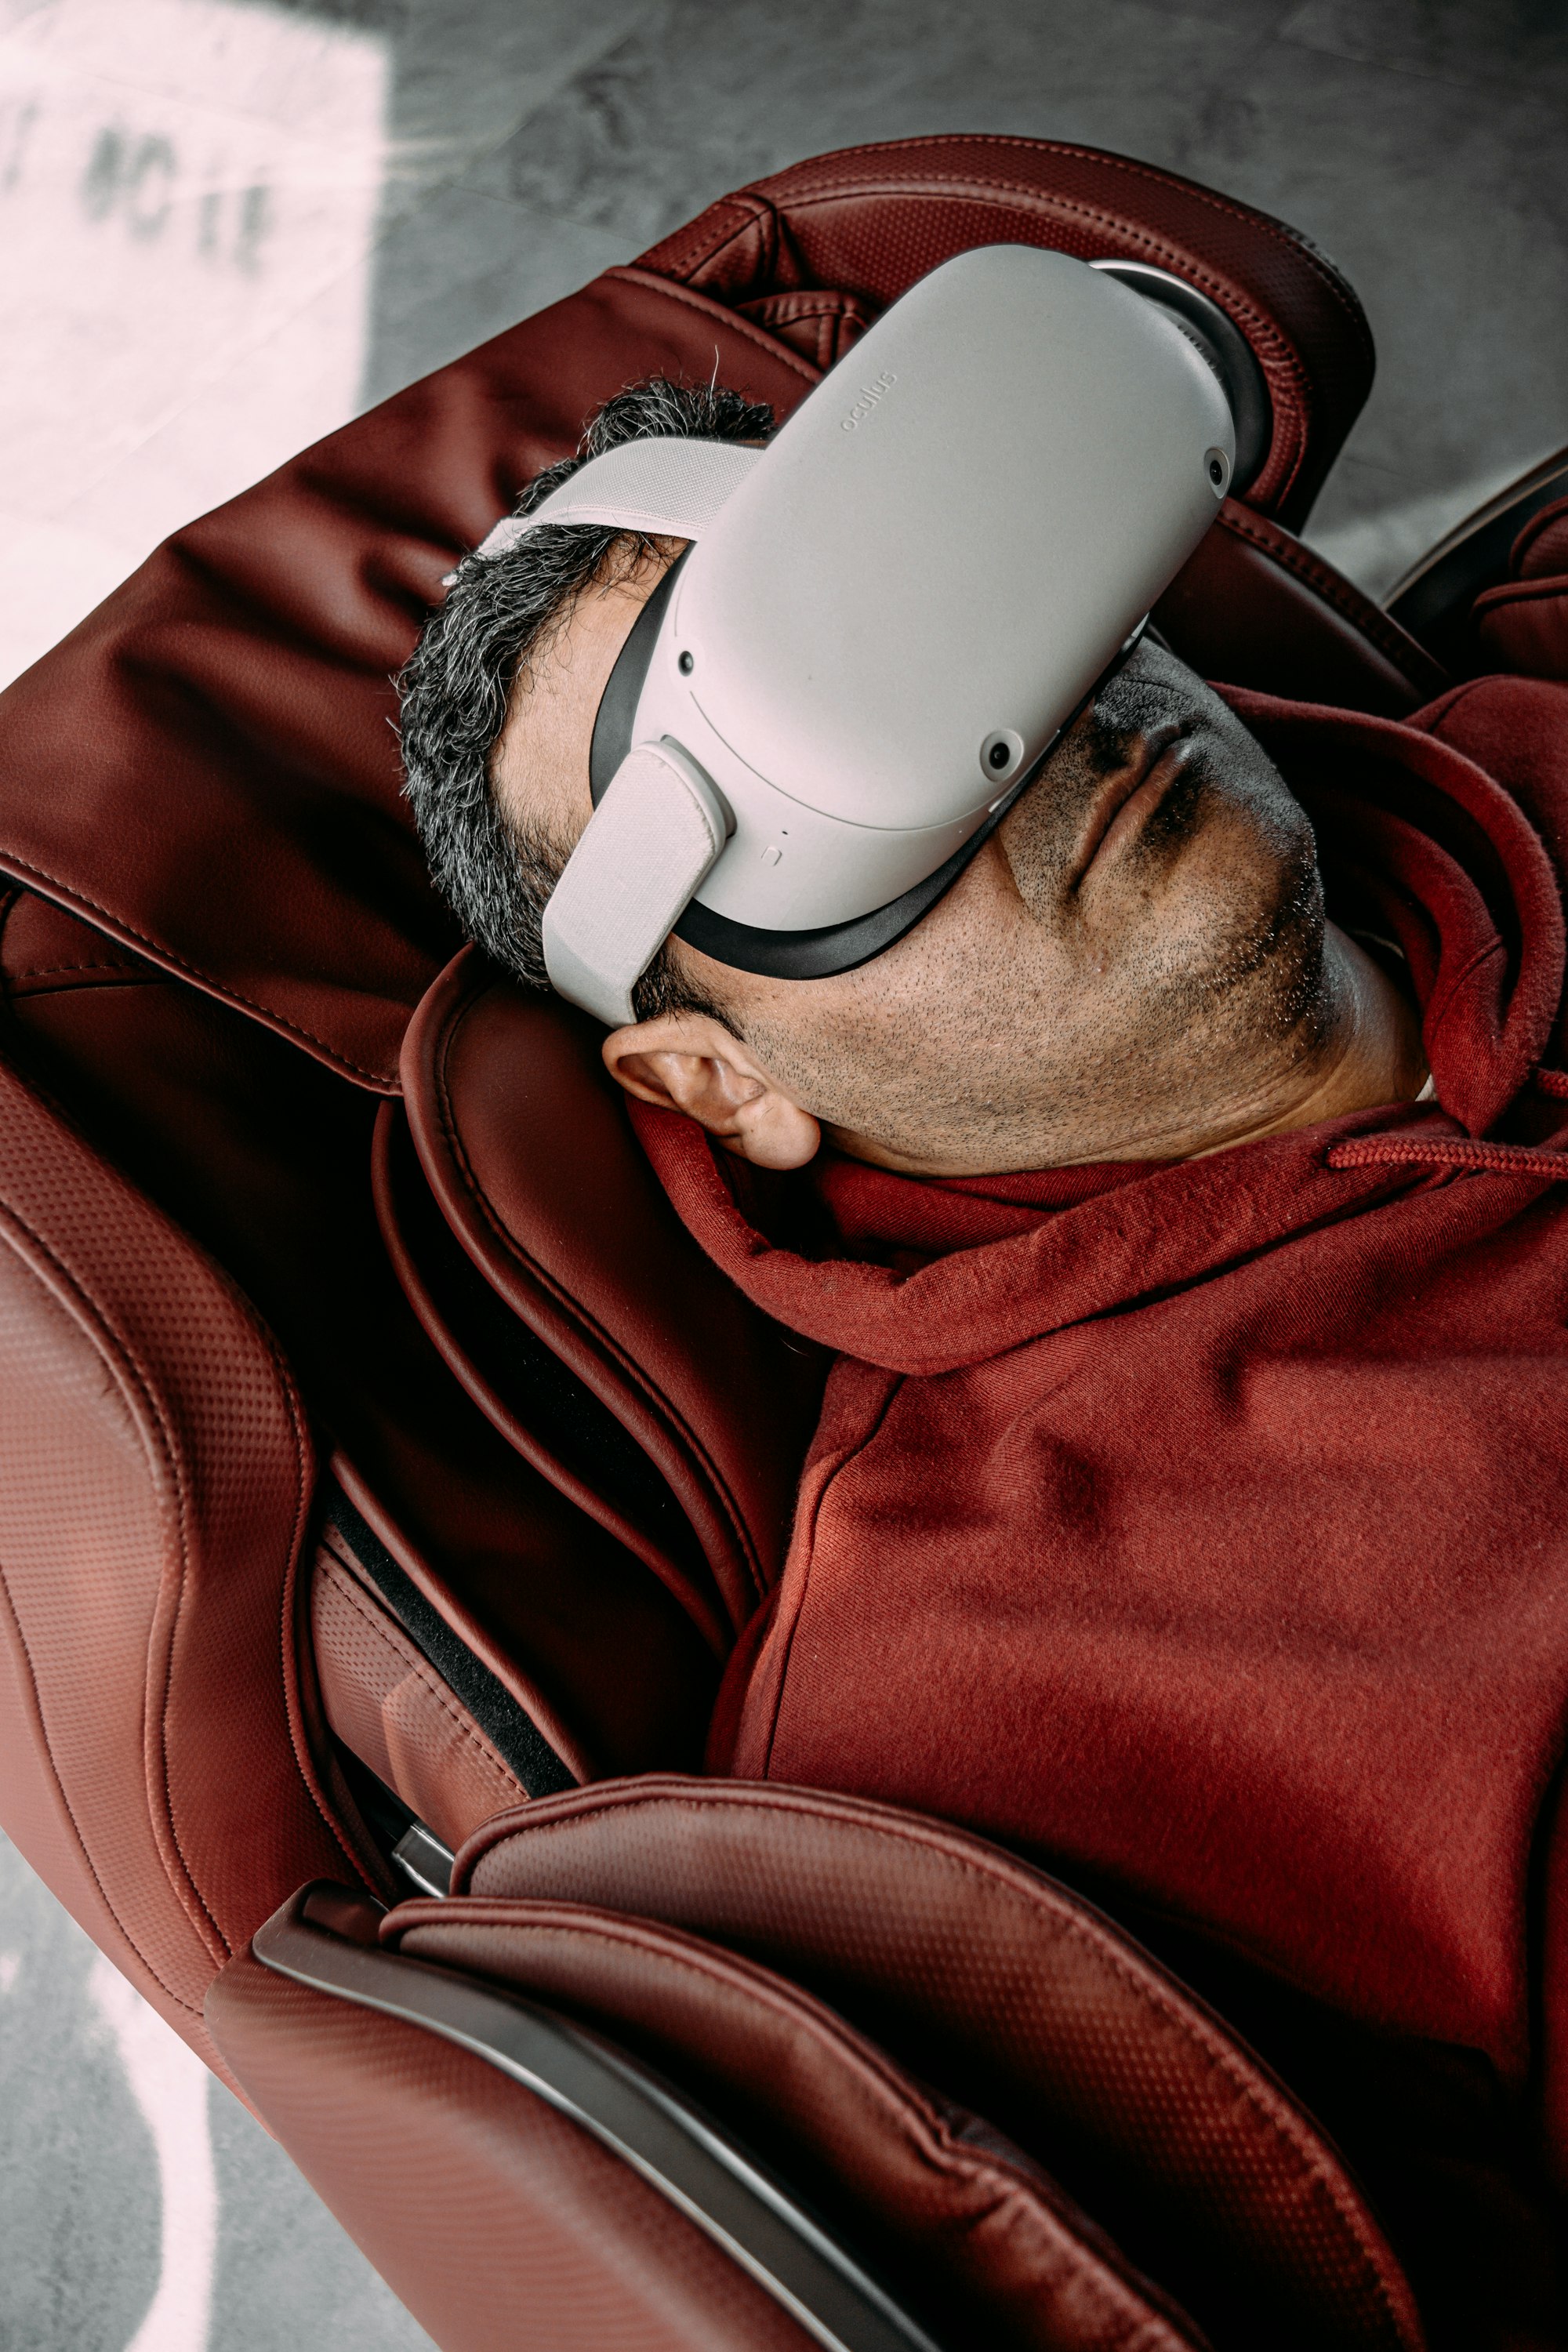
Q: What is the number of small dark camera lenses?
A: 3